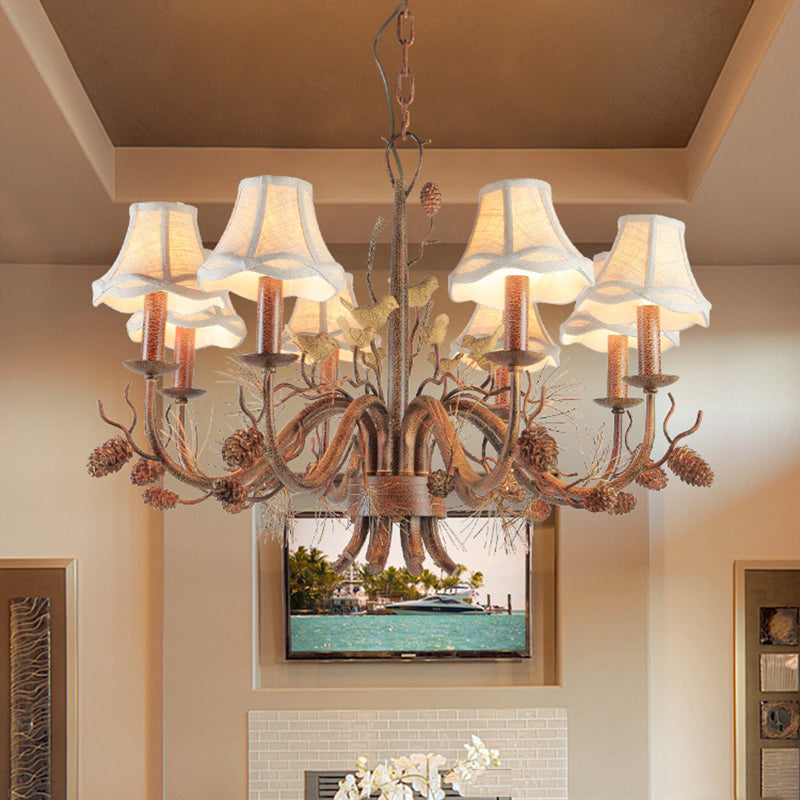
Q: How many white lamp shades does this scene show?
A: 8